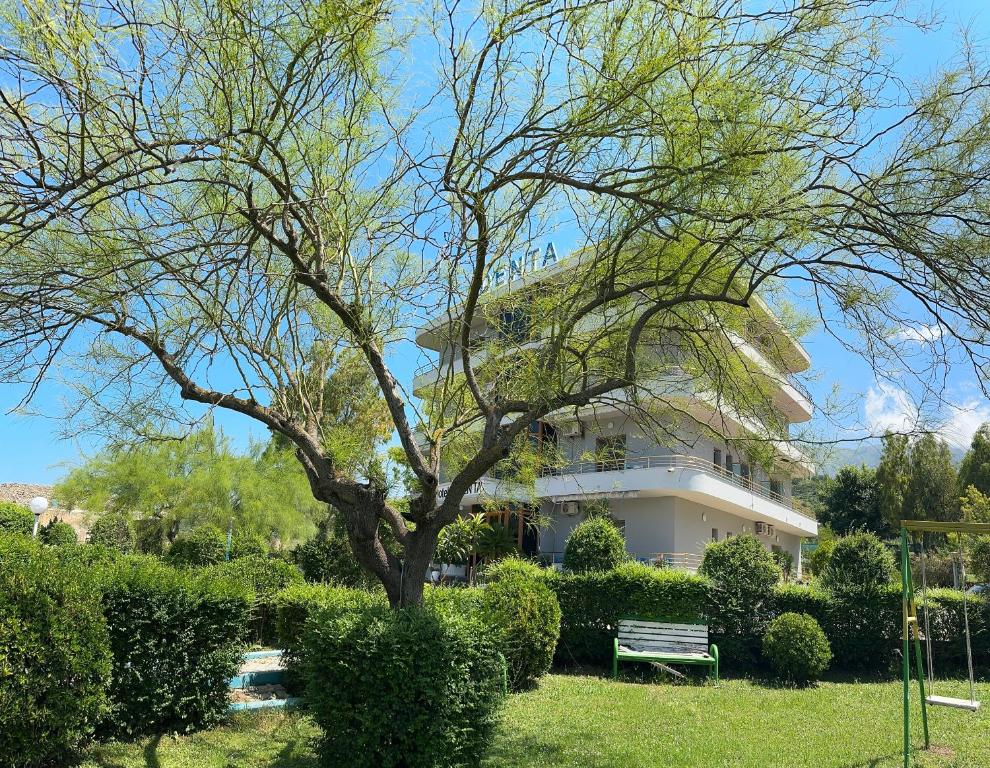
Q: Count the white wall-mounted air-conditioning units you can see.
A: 4